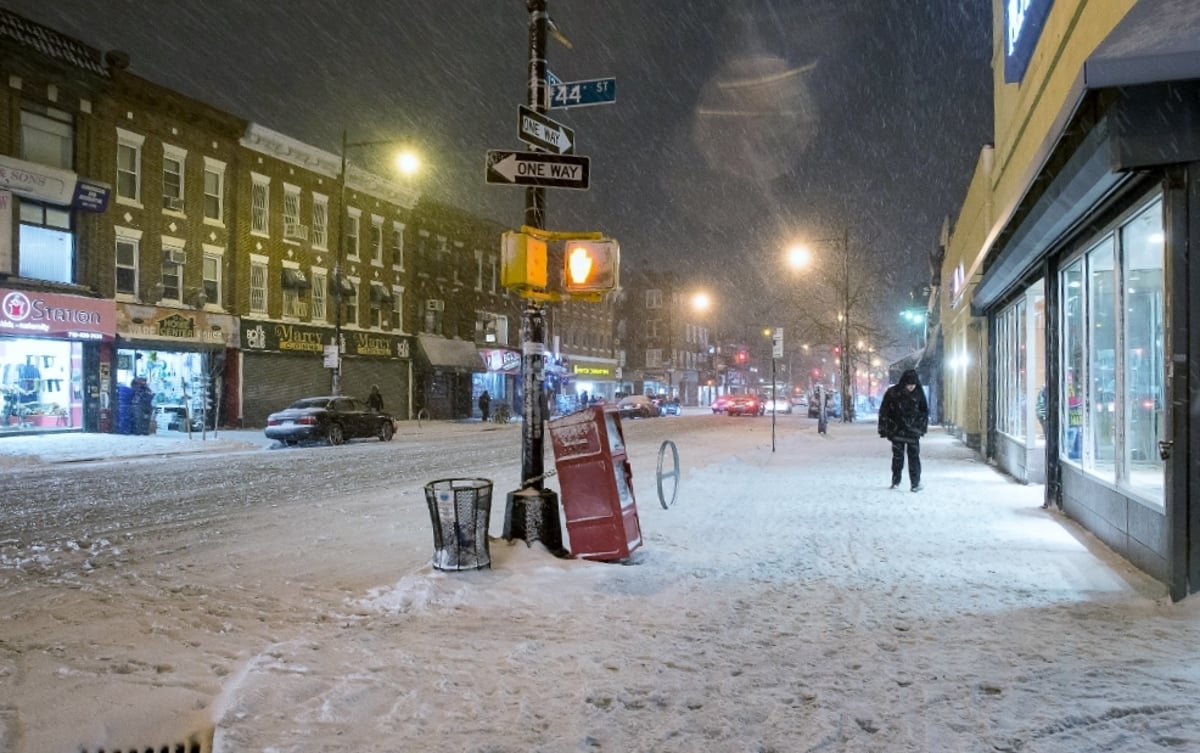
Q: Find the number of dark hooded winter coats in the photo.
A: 1